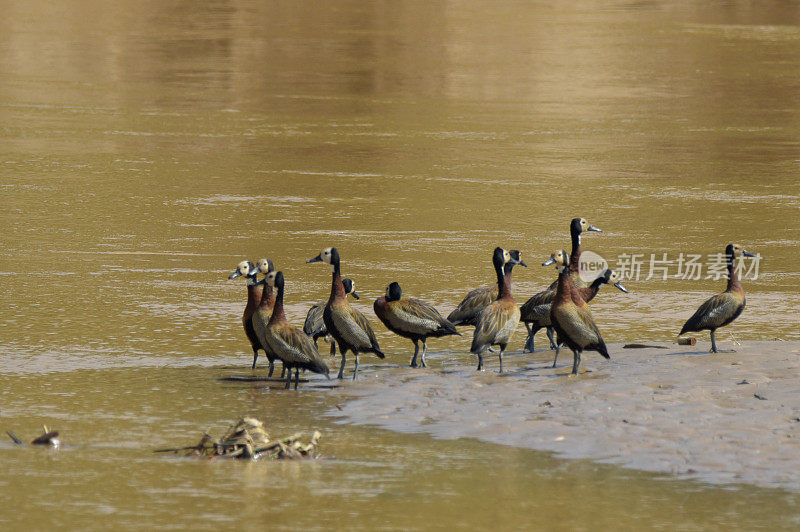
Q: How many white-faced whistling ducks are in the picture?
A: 12